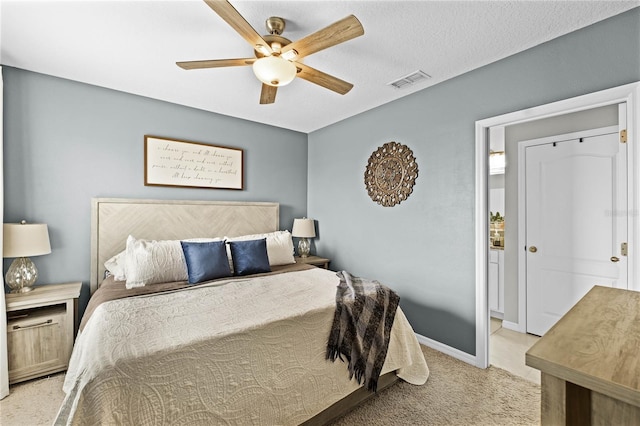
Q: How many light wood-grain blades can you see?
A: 5